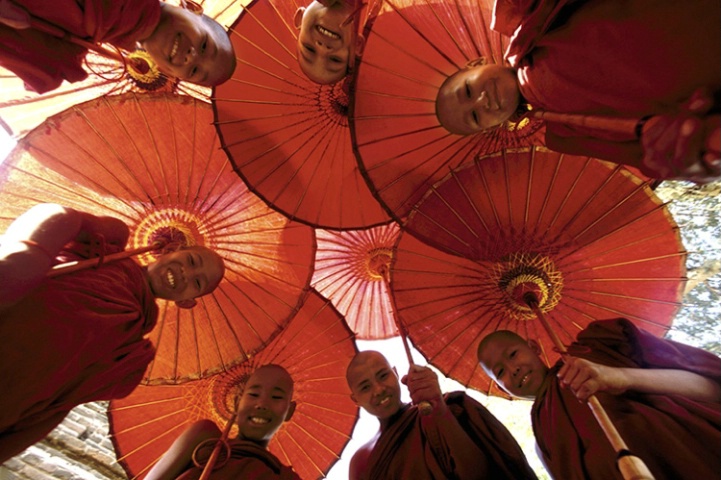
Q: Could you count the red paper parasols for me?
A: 7